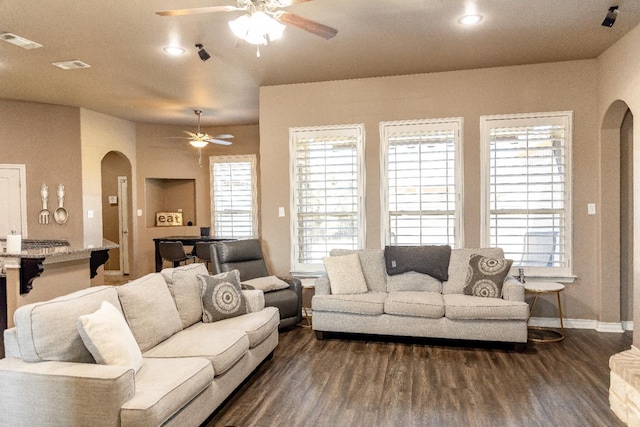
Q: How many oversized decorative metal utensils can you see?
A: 2